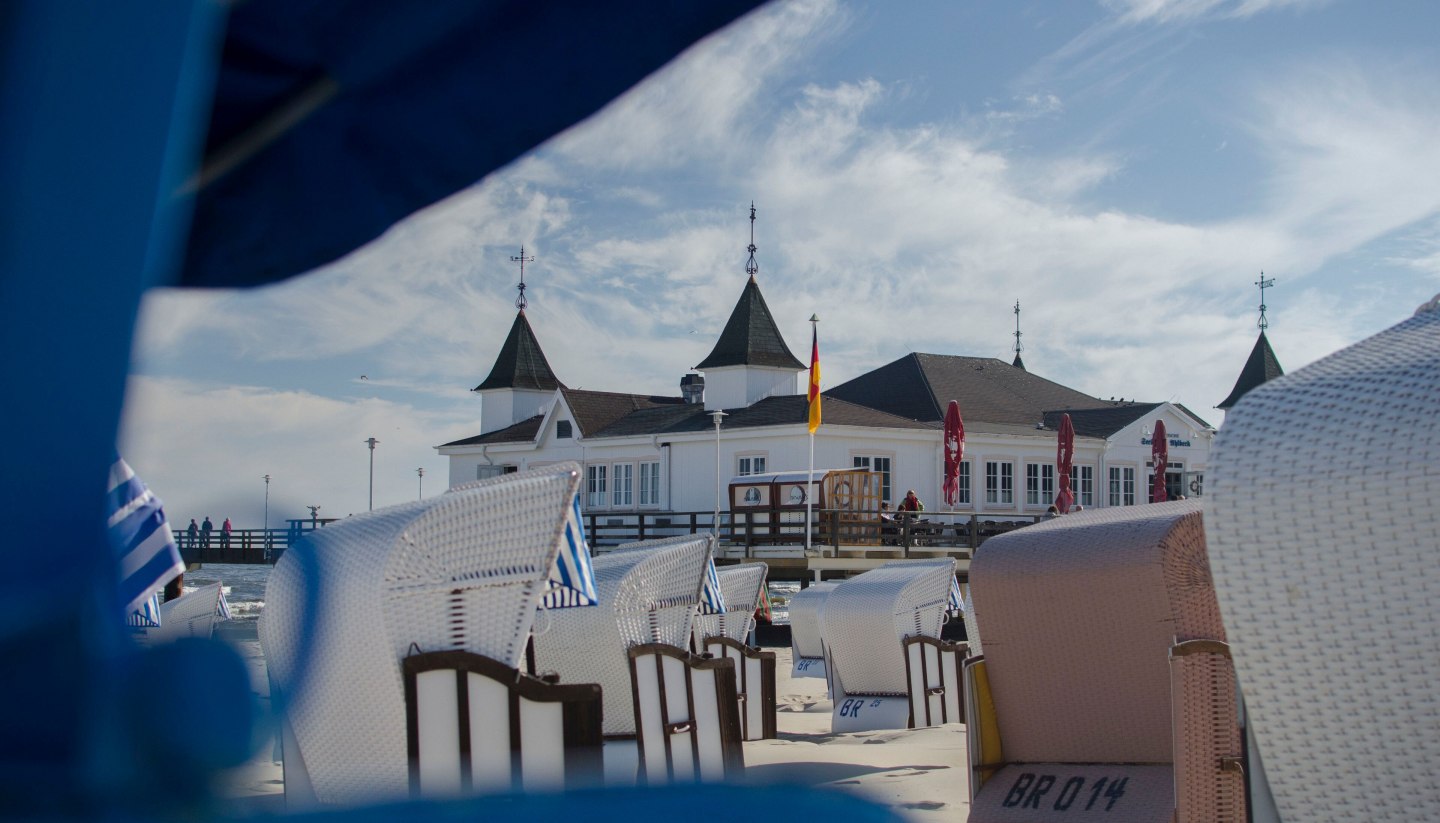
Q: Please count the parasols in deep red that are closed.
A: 3